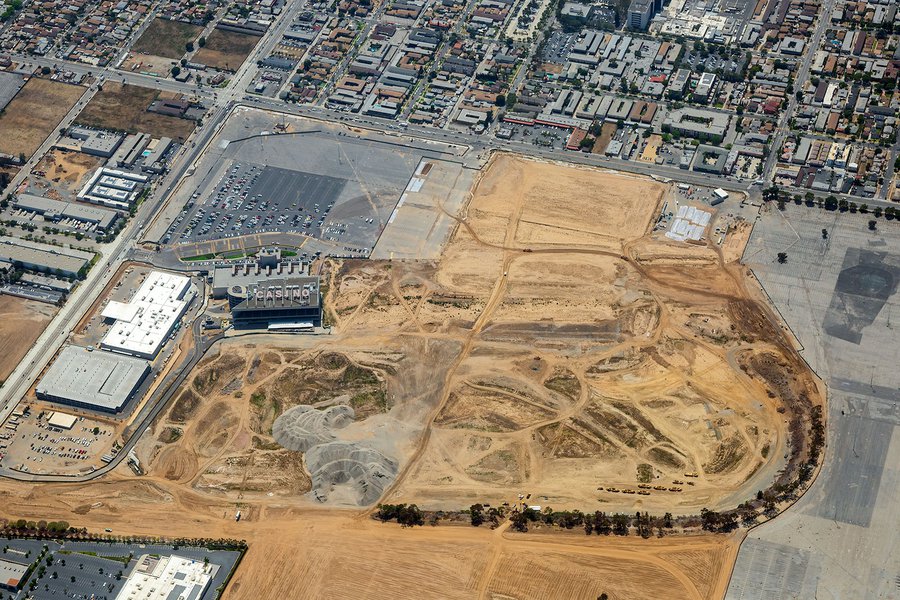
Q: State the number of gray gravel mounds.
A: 2